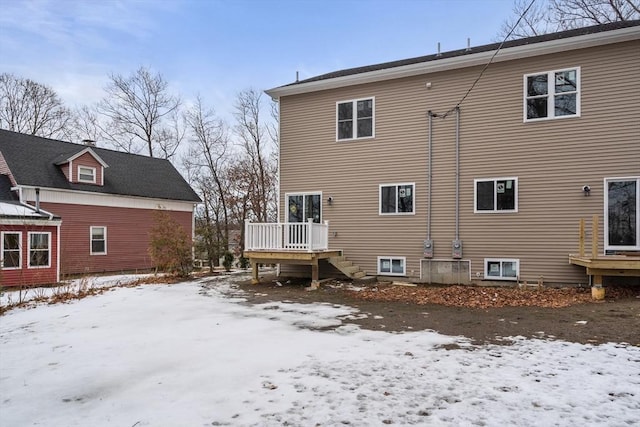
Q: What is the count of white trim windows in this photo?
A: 10